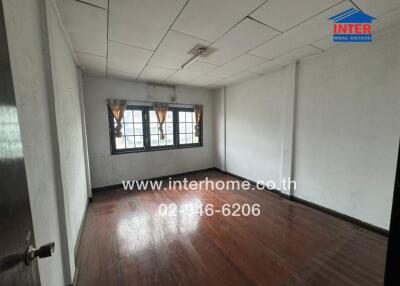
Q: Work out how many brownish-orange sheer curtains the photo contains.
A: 3